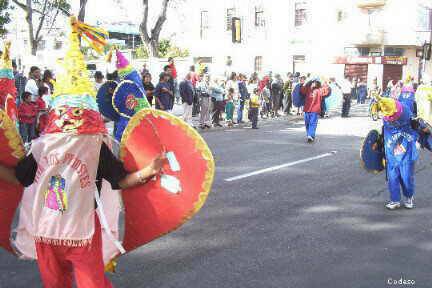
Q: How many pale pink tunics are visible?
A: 1